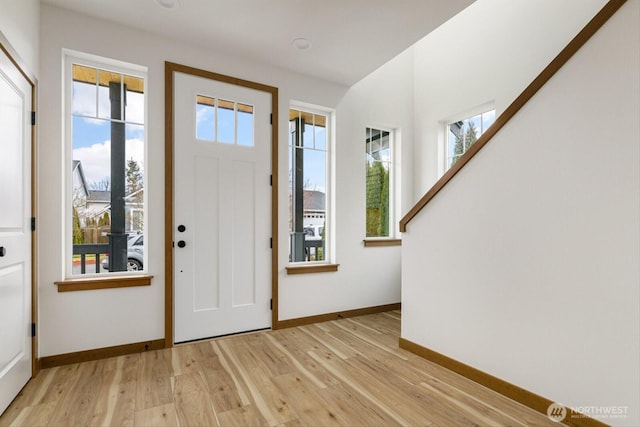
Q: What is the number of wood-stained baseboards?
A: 3